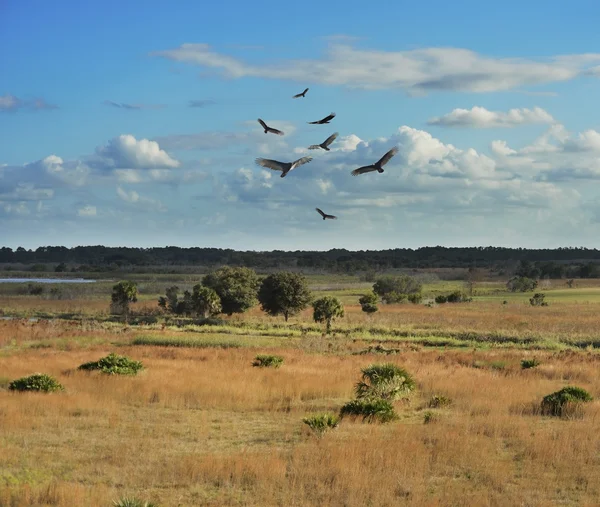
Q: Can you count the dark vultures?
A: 7